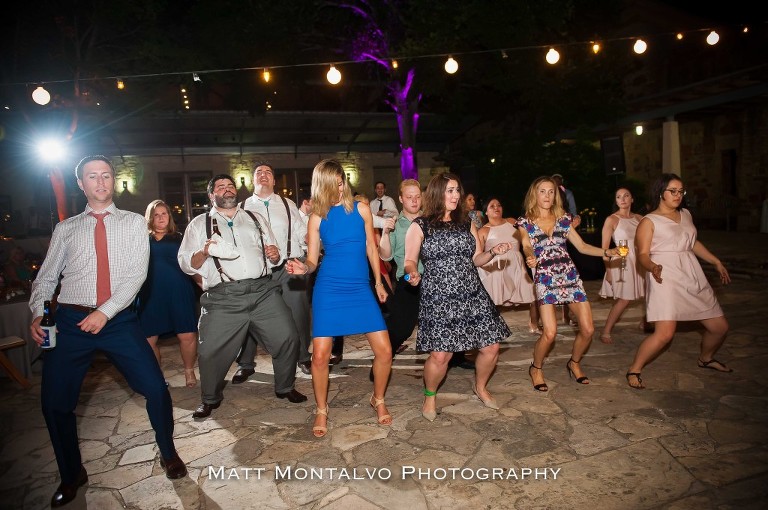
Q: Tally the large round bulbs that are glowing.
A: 6